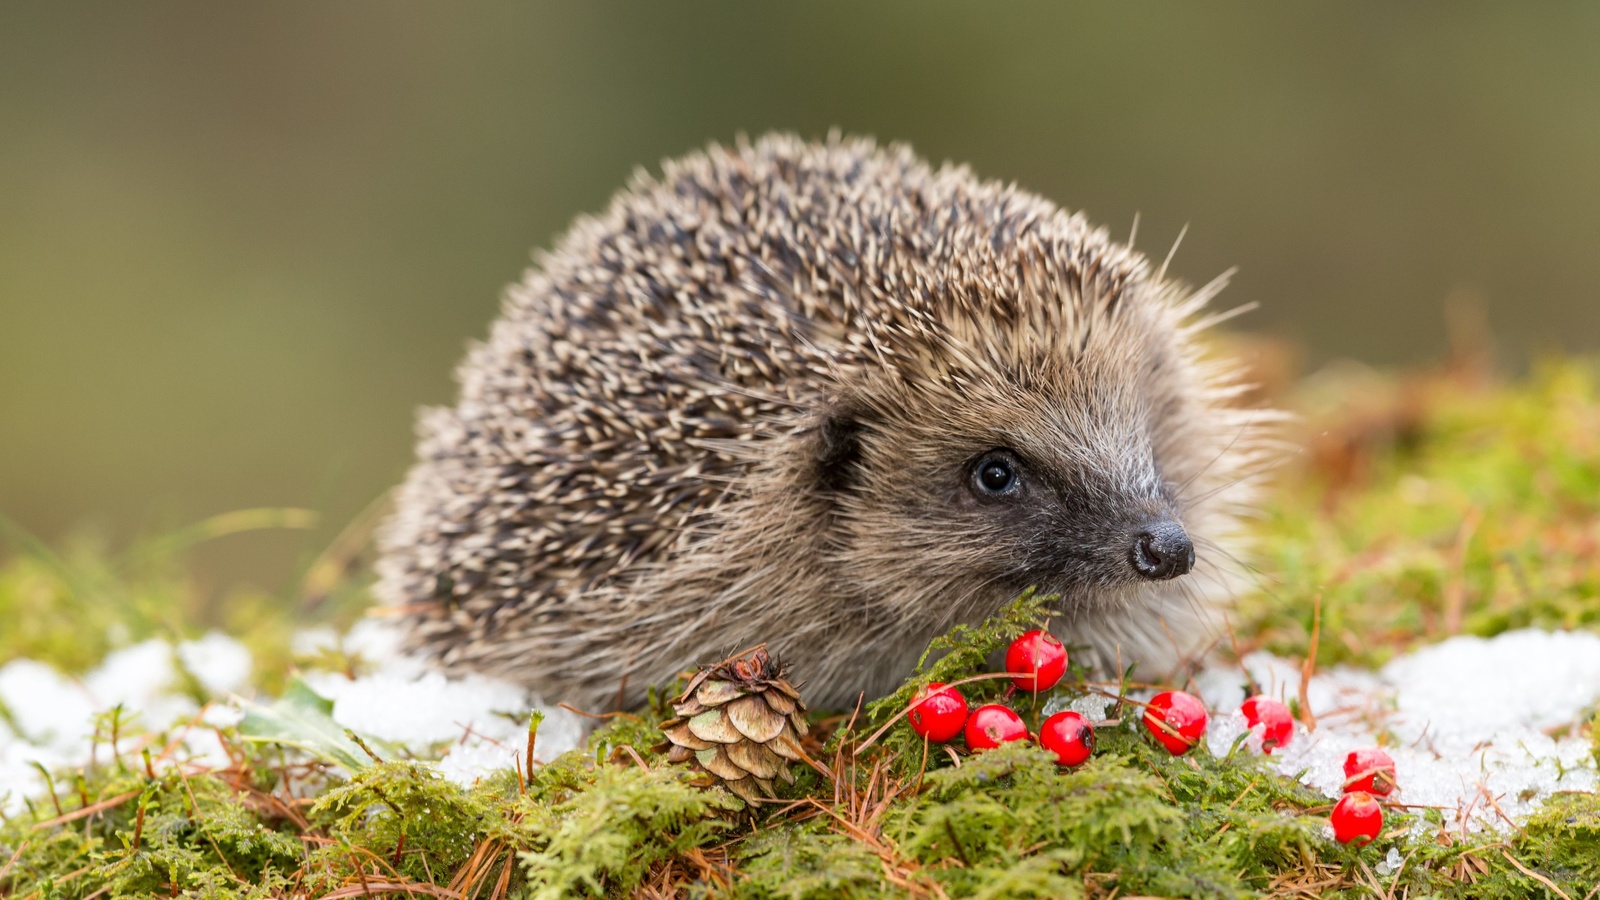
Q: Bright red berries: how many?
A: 8